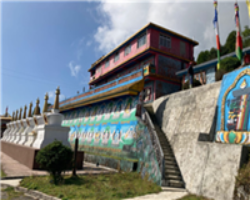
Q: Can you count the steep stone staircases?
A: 1